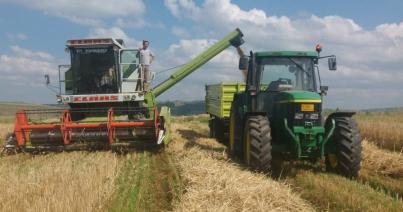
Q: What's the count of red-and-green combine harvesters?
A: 1